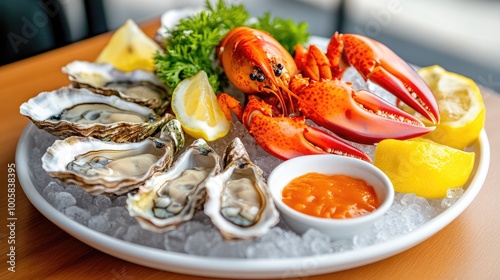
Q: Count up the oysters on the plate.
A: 5